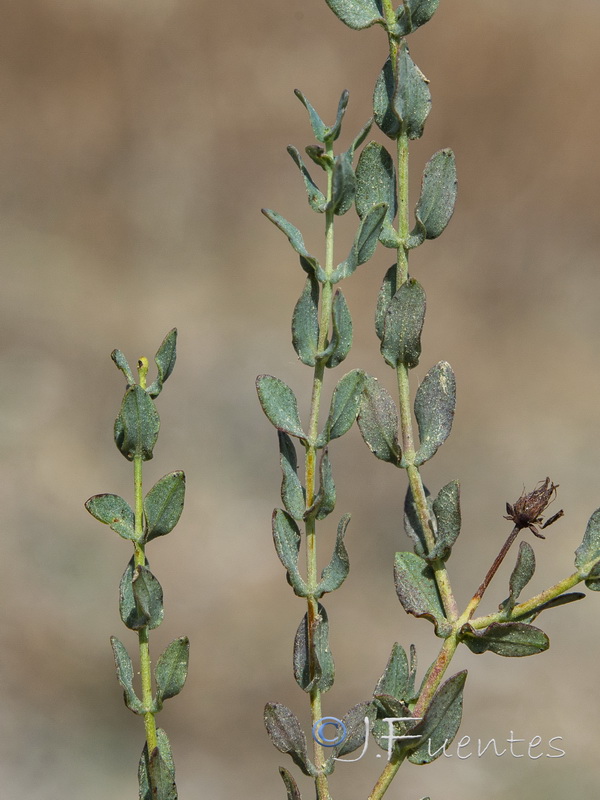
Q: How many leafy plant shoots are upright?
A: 3